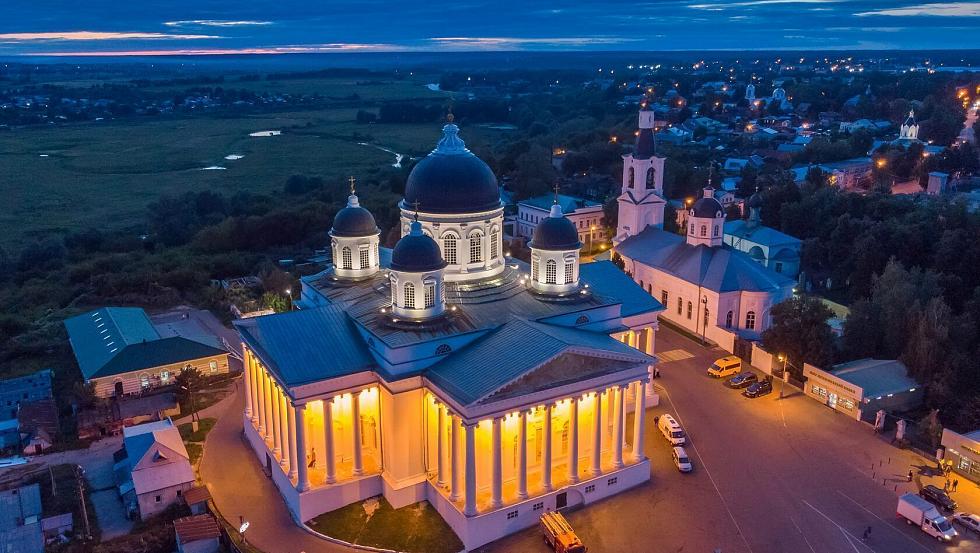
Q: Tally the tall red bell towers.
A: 0